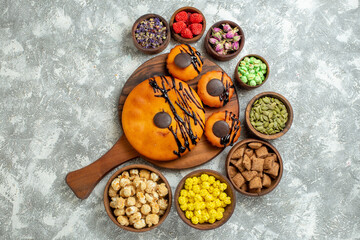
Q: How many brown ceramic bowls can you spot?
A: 8